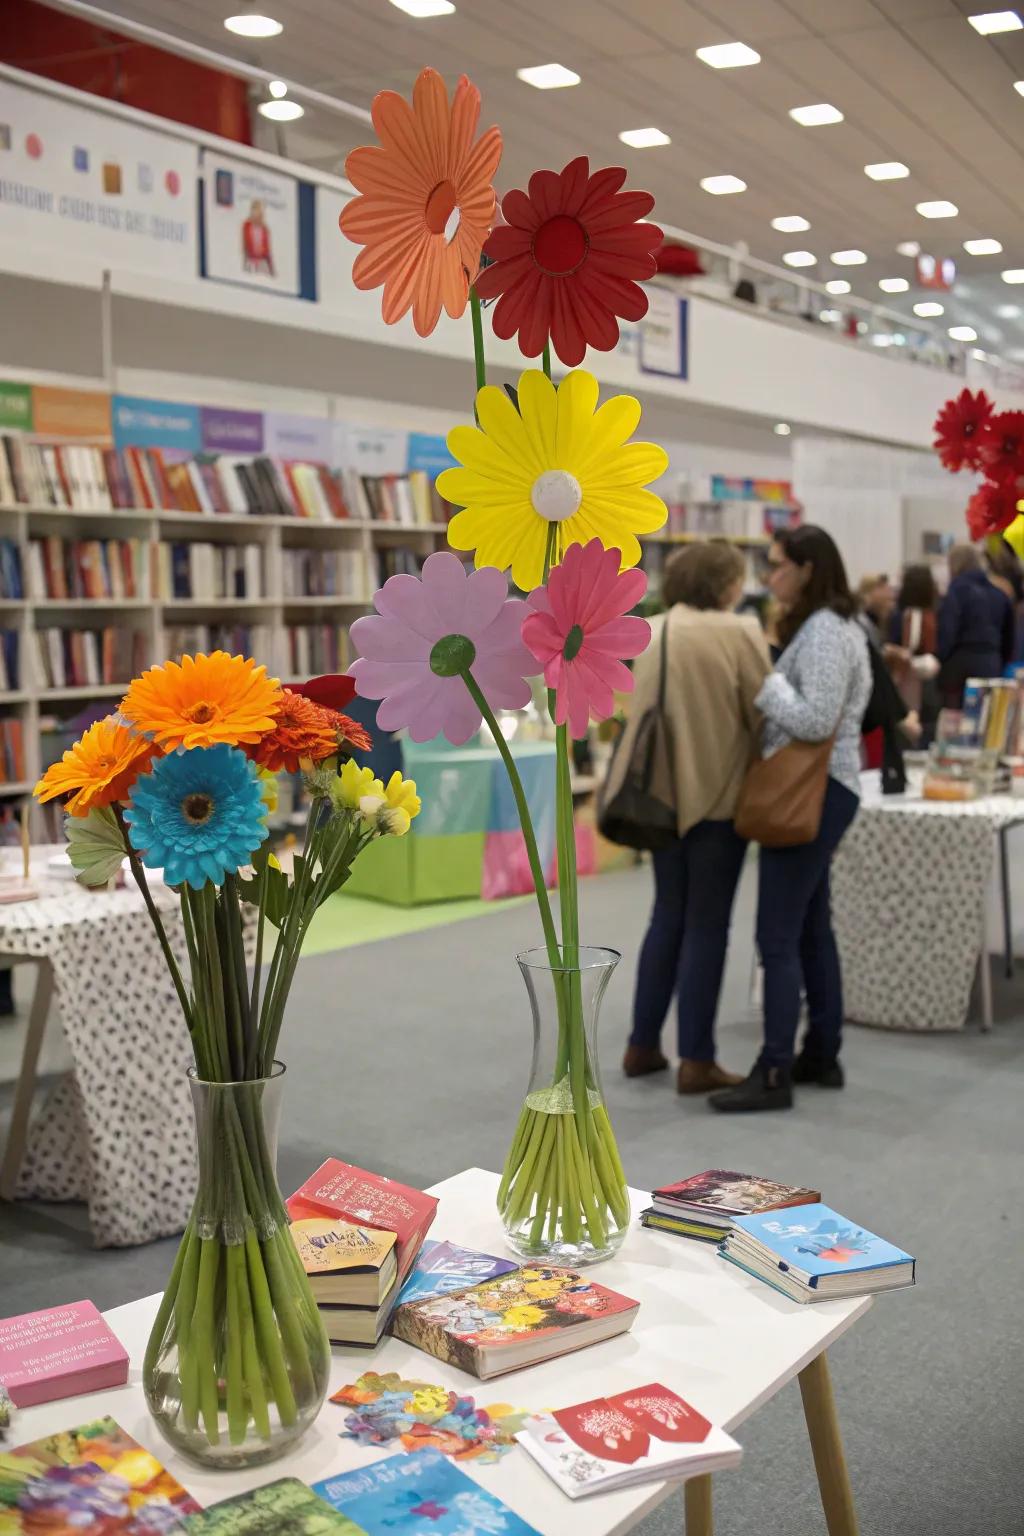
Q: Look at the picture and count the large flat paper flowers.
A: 5